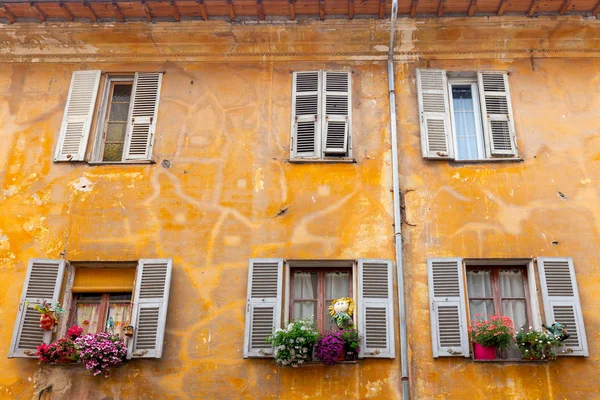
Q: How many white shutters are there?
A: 12